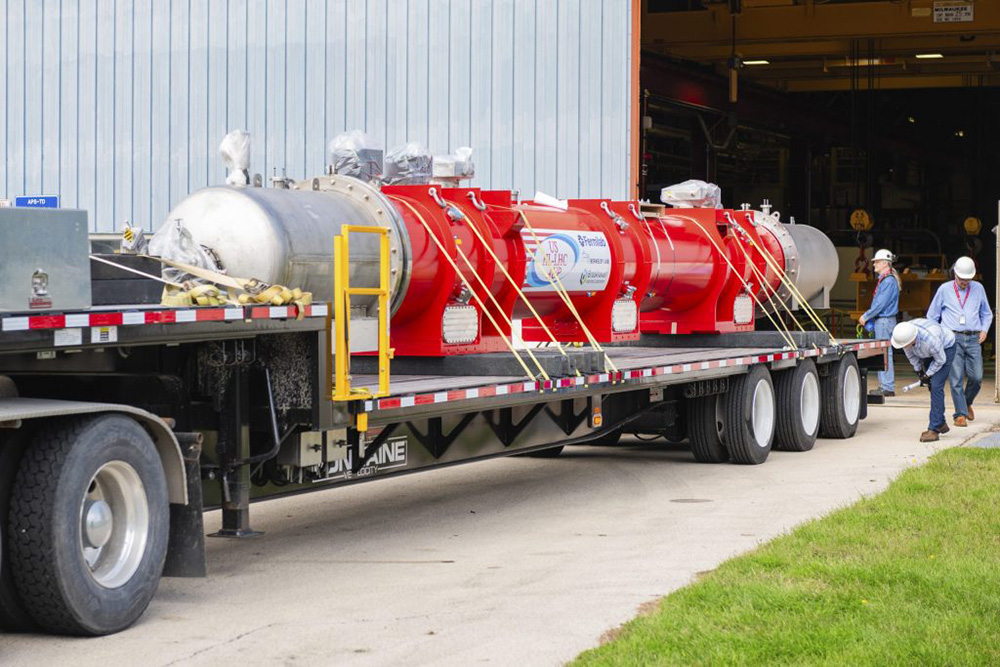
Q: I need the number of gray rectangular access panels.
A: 3